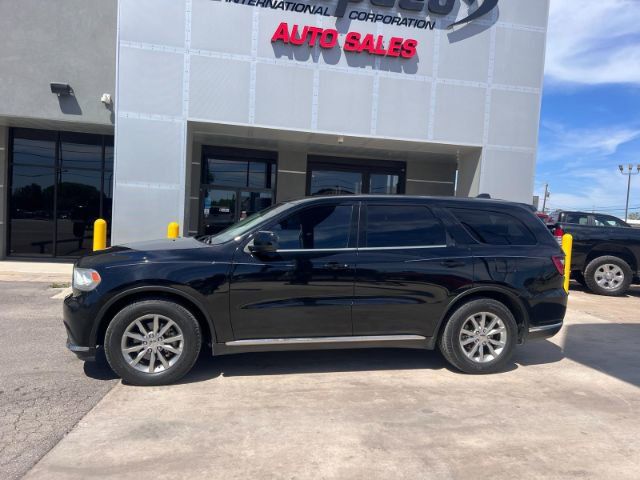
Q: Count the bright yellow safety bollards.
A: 3